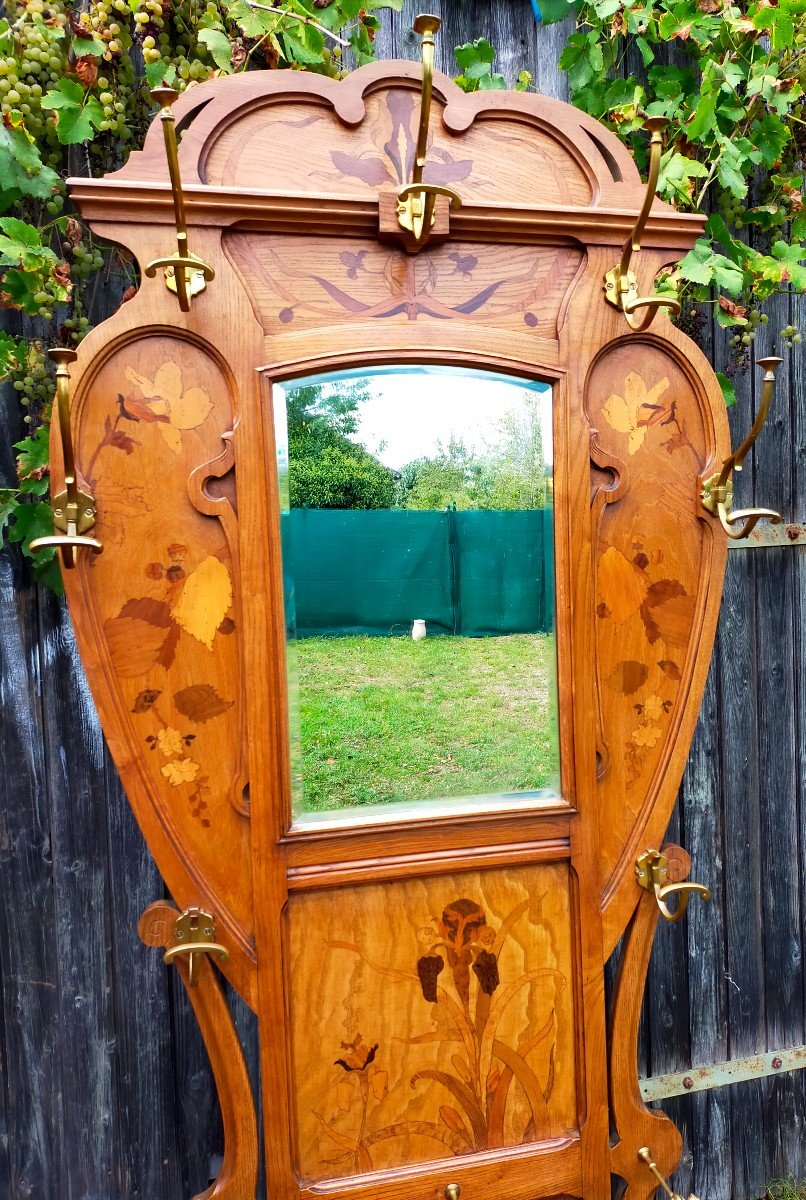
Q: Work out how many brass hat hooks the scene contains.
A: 7